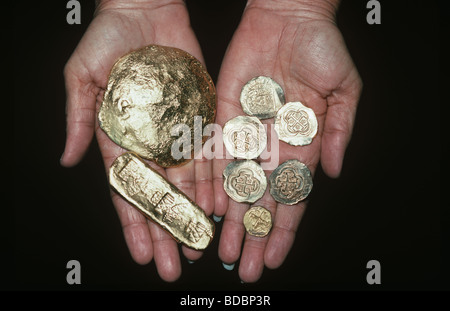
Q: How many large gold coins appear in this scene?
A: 5